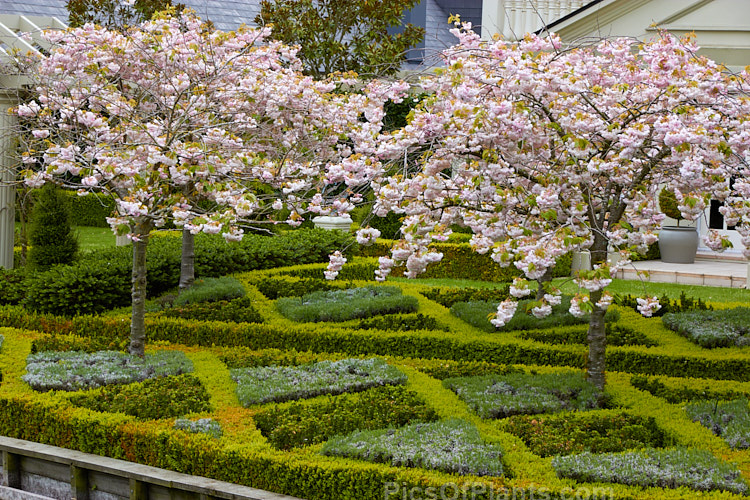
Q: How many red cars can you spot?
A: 0